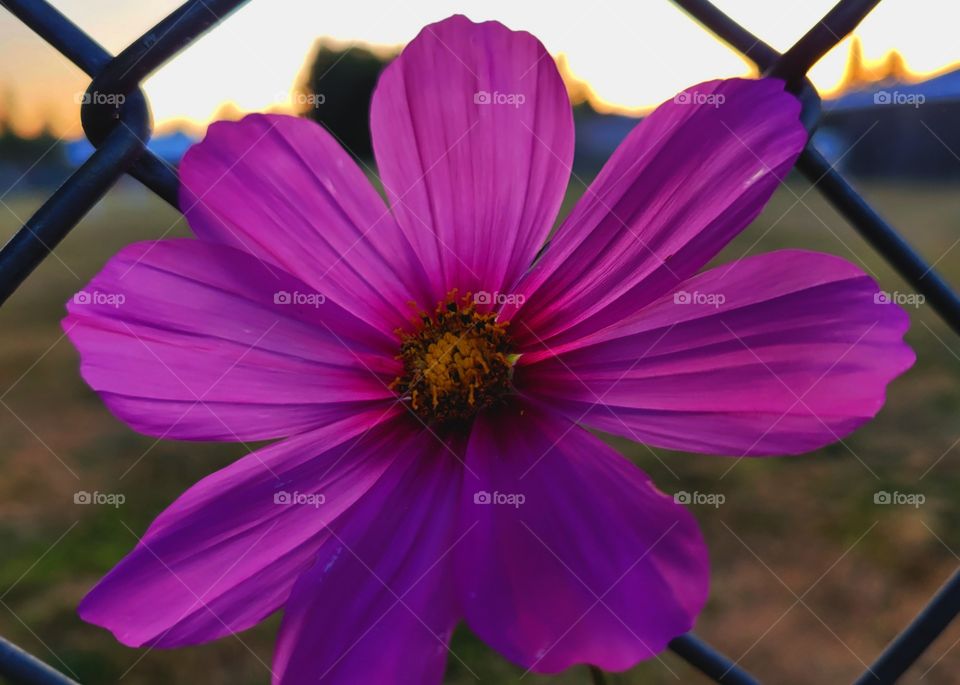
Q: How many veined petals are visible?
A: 8